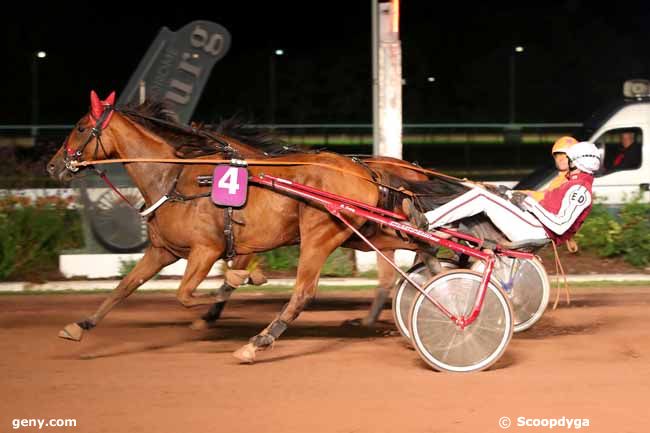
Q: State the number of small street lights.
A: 4